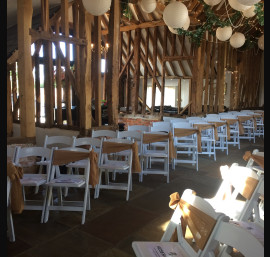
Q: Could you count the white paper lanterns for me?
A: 11